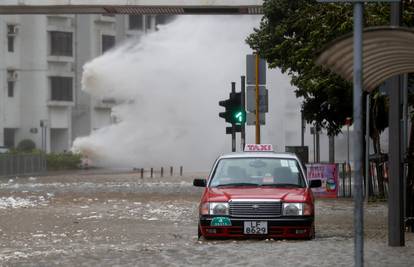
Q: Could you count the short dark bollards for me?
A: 5